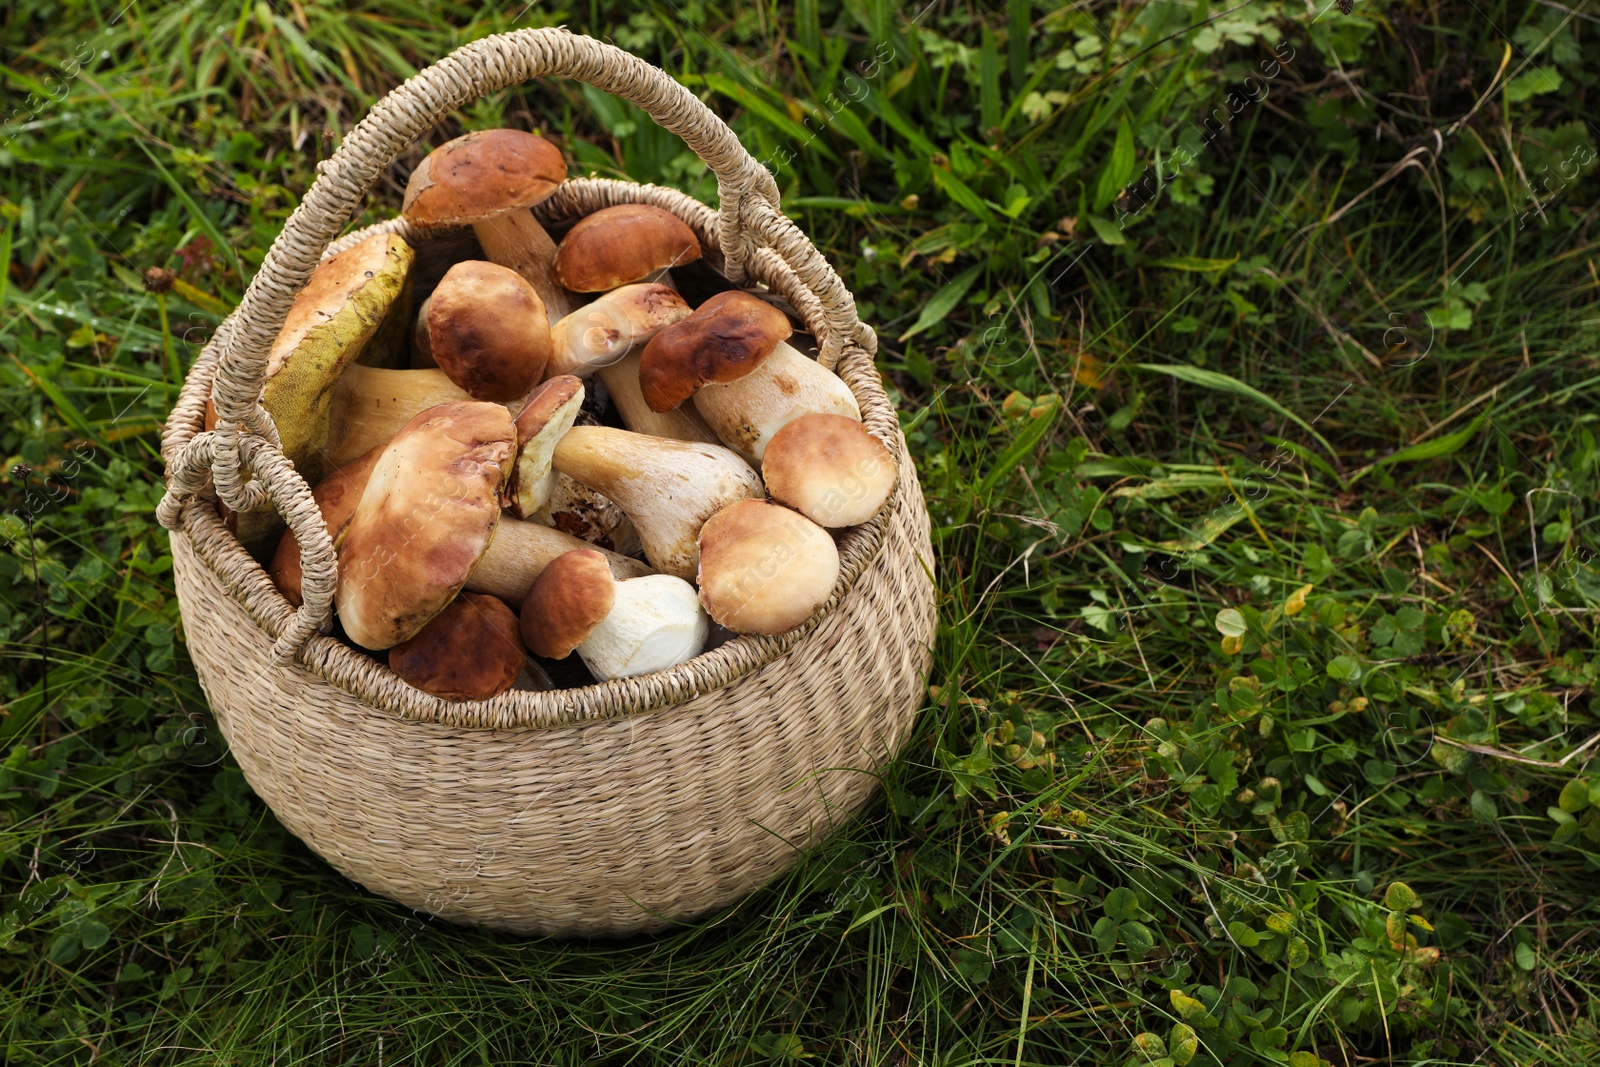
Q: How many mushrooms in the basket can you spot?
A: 13